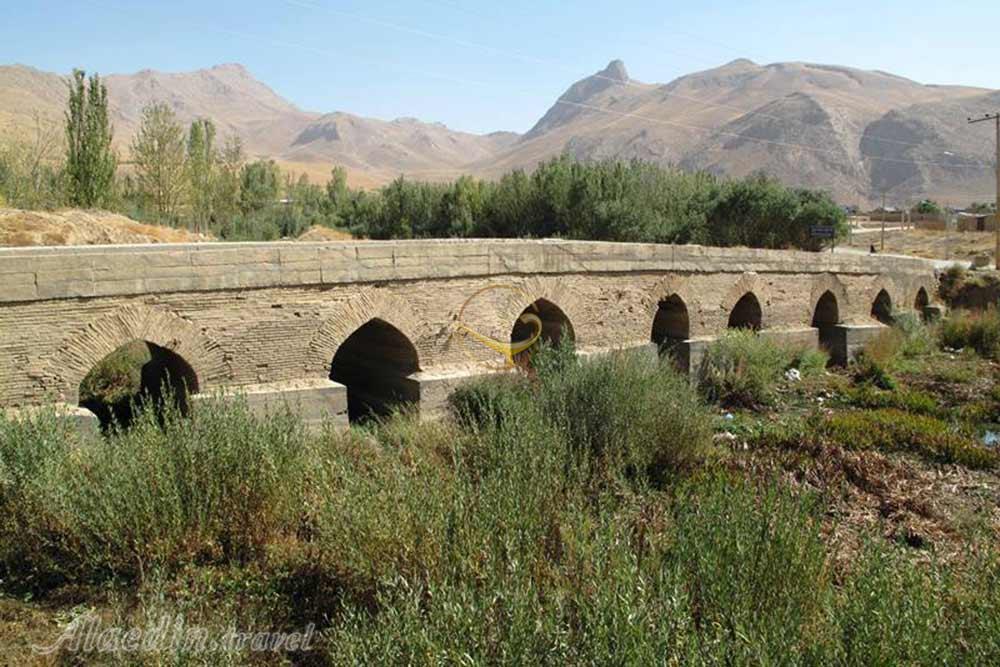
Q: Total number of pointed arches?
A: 8